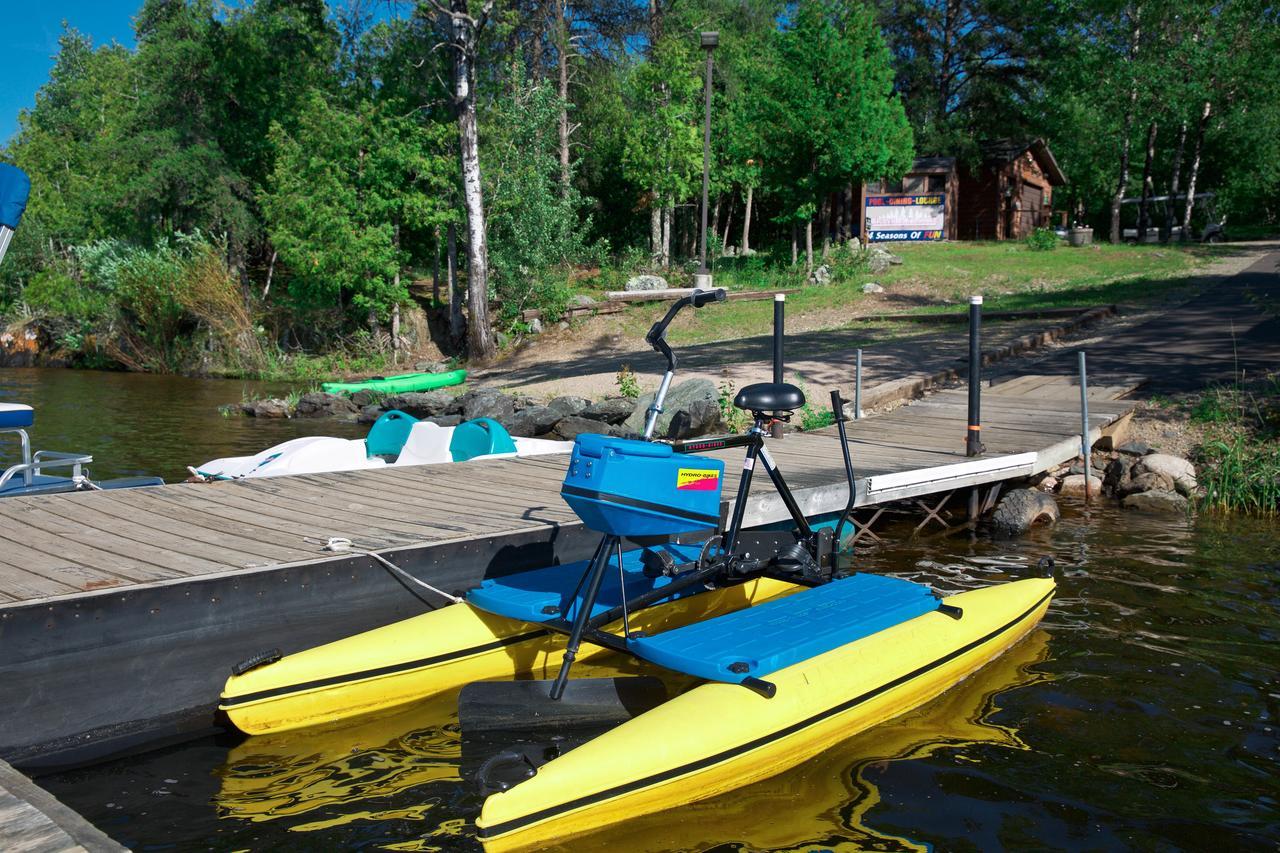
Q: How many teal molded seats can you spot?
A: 2